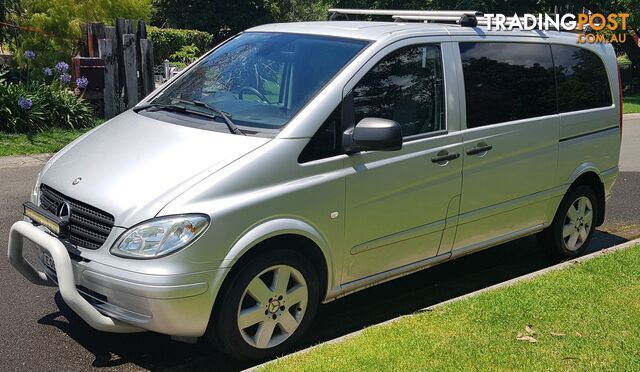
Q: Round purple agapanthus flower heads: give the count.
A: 6